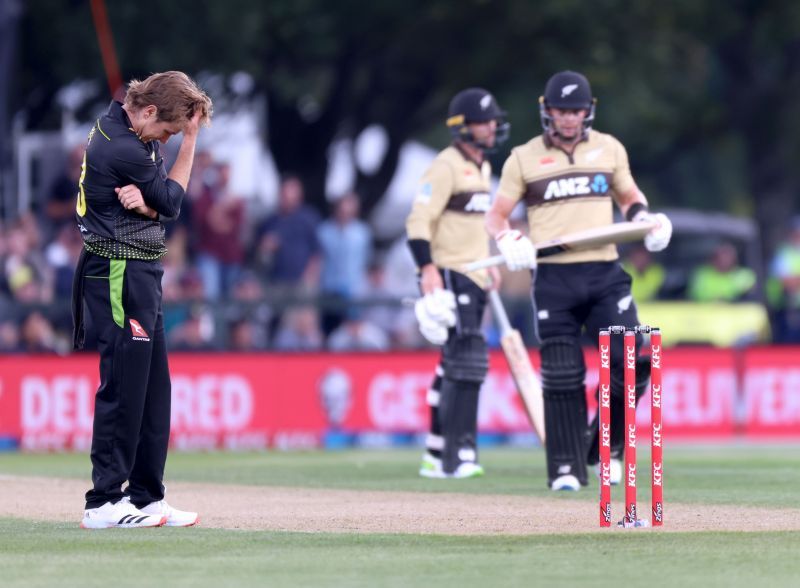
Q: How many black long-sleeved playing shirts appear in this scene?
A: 1